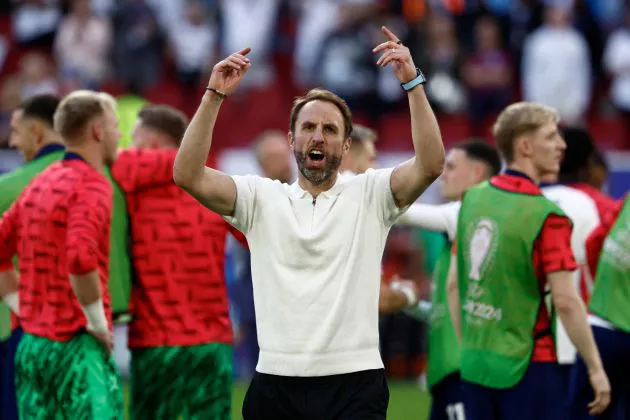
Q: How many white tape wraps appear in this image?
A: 2